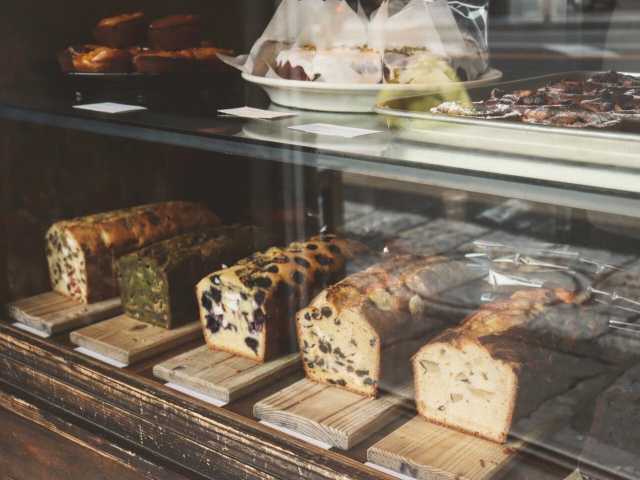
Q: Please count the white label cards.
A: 8